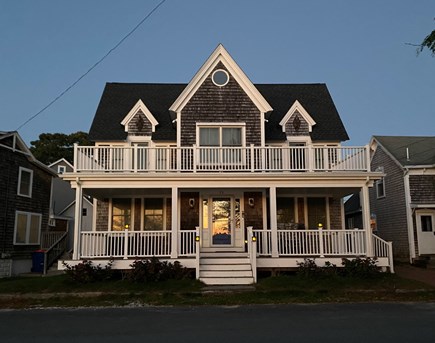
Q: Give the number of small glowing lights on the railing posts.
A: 4